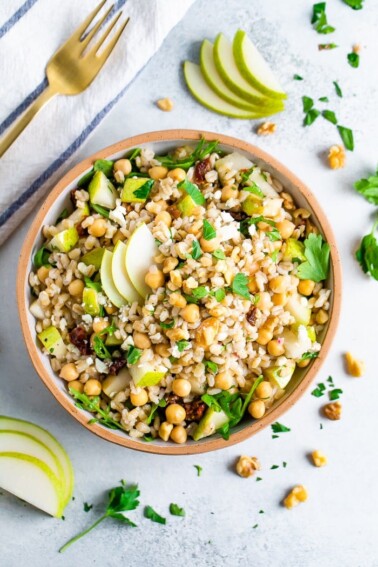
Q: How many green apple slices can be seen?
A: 10